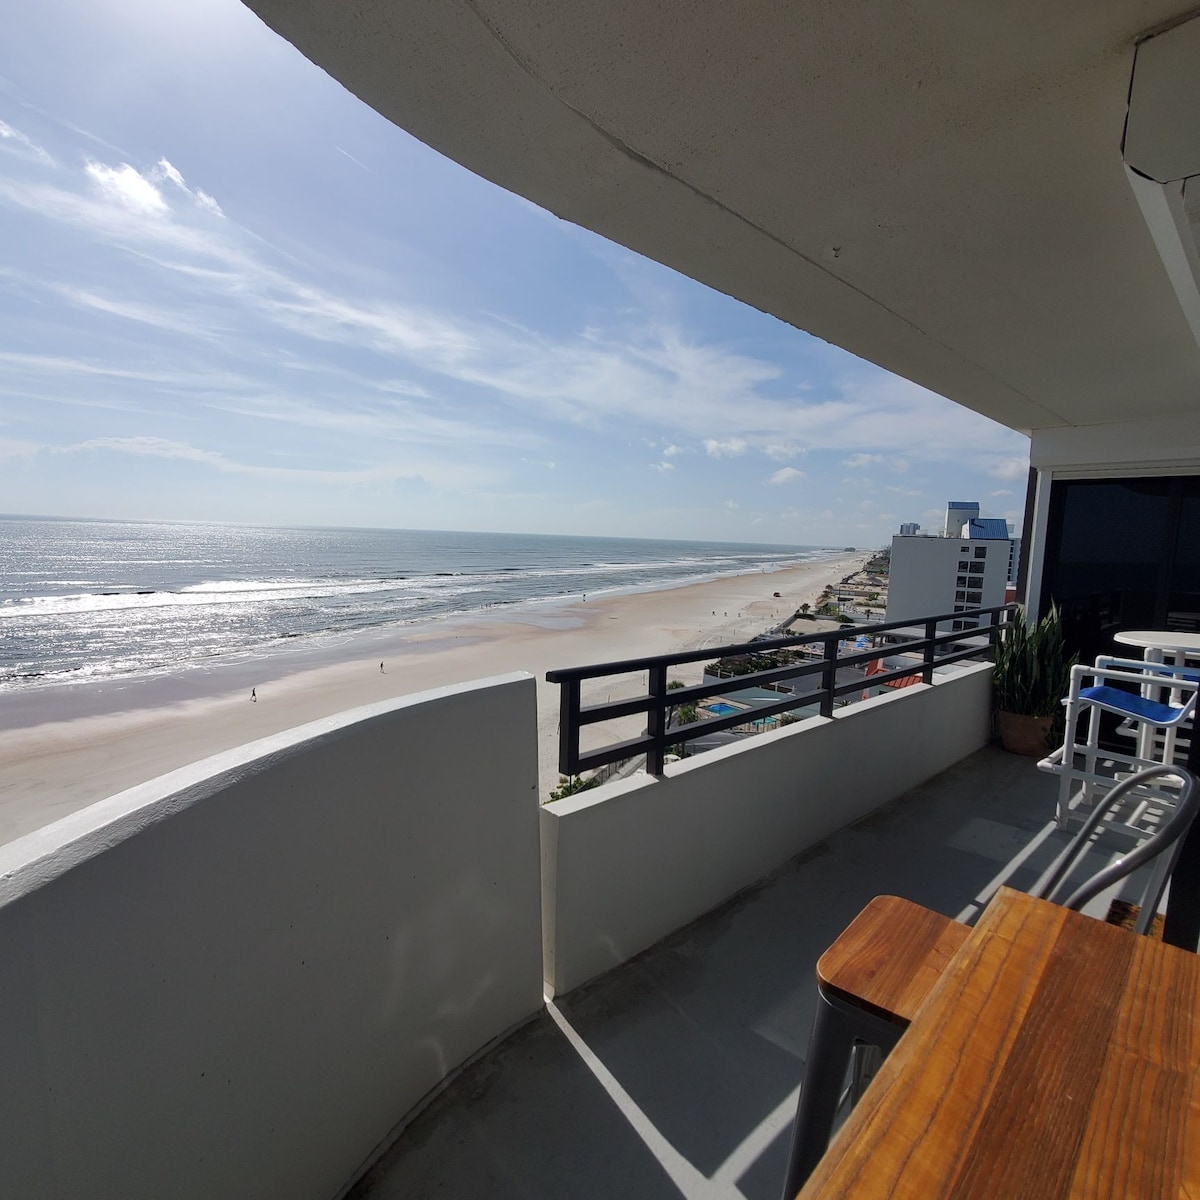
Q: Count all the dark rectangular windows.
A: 12